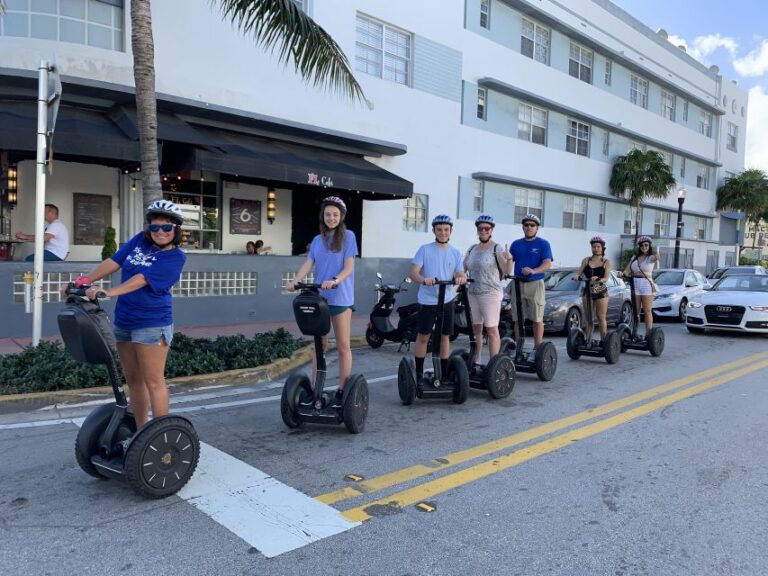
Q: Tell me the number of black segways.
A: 7